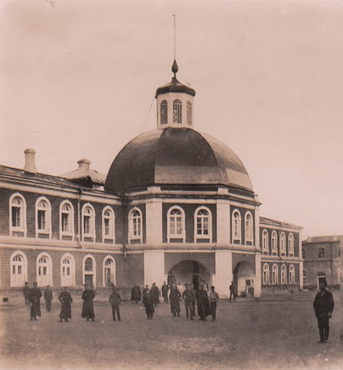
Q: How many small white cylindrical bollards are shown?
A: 0